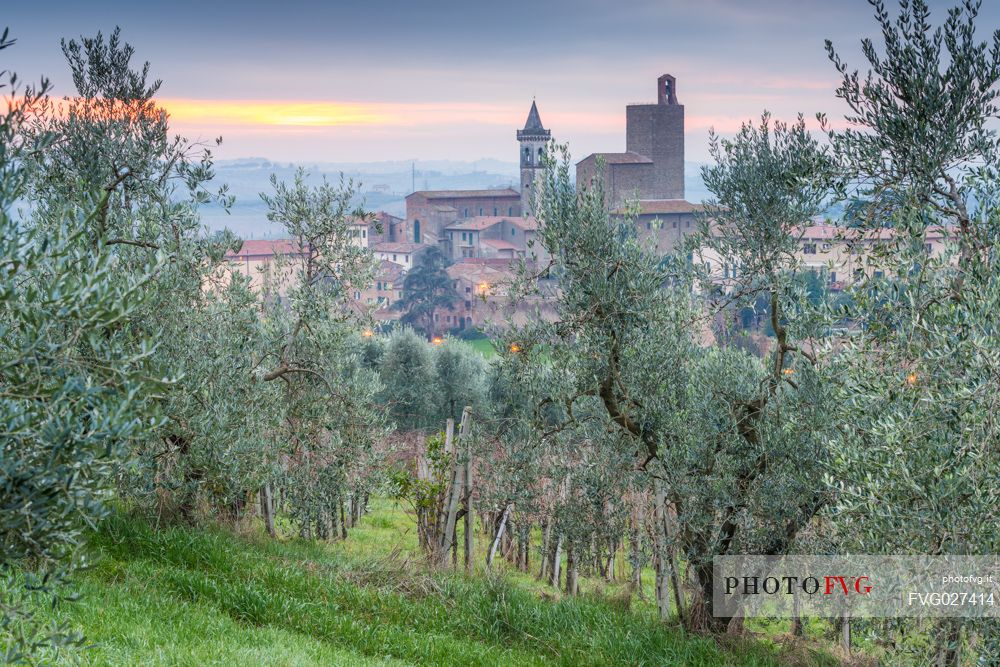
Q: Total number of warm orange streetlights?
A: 6